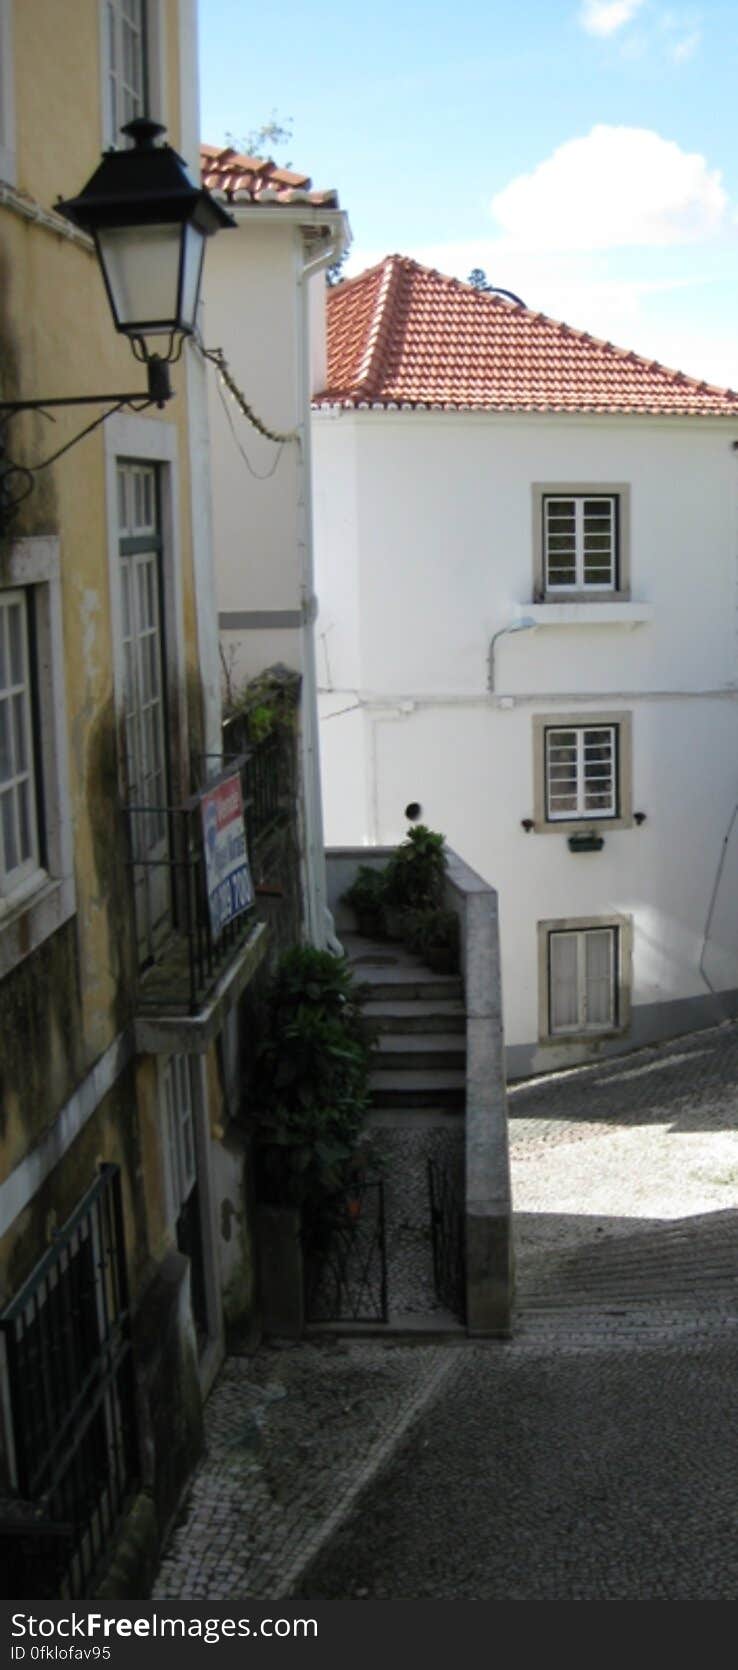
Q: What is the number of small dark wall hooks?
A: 2